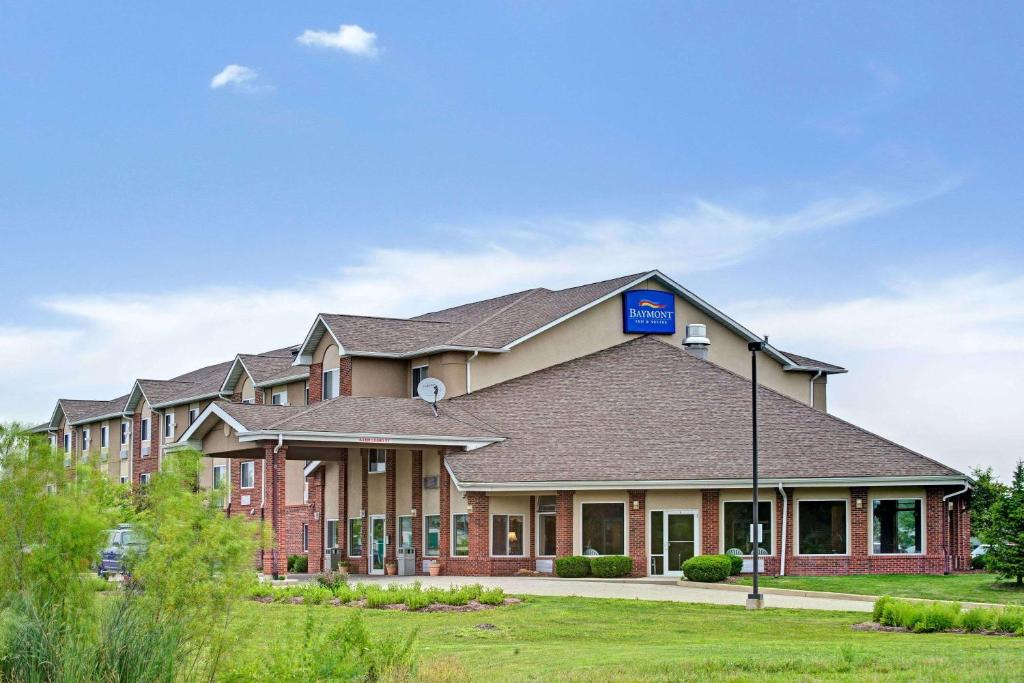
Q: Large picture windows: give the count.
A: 4